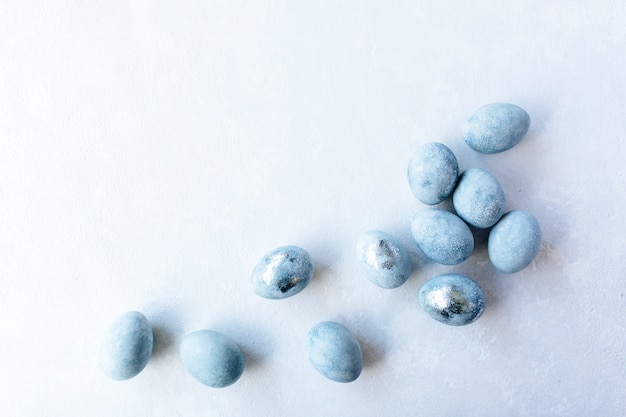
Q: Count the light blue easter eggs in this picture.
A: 11